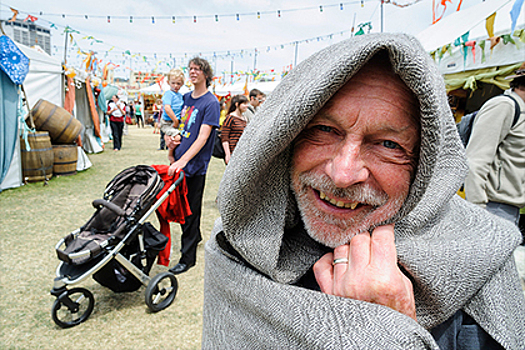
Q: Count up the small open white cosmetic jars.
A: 0